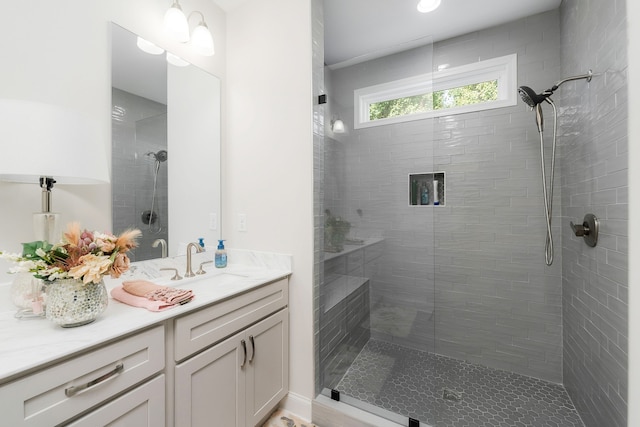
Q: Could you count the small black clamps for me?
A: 3